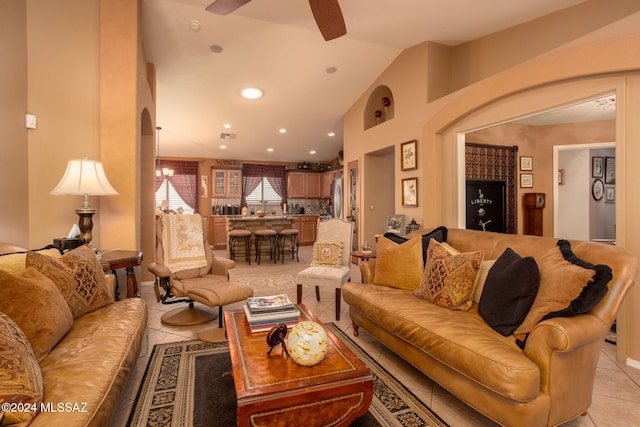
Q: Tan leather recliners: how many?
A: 1